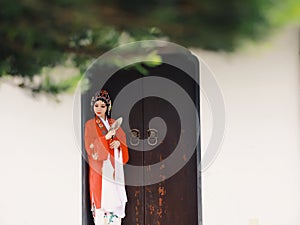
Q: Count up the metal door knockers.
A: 2